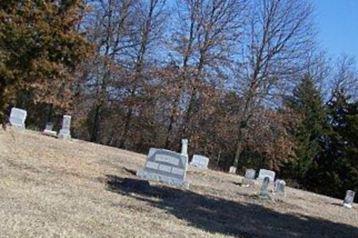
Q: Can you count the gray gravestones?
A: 12